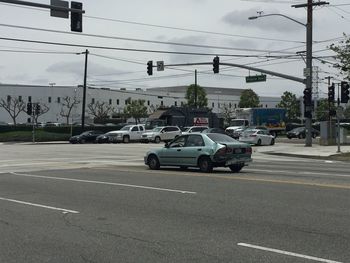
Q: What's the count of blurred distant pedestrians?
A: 0